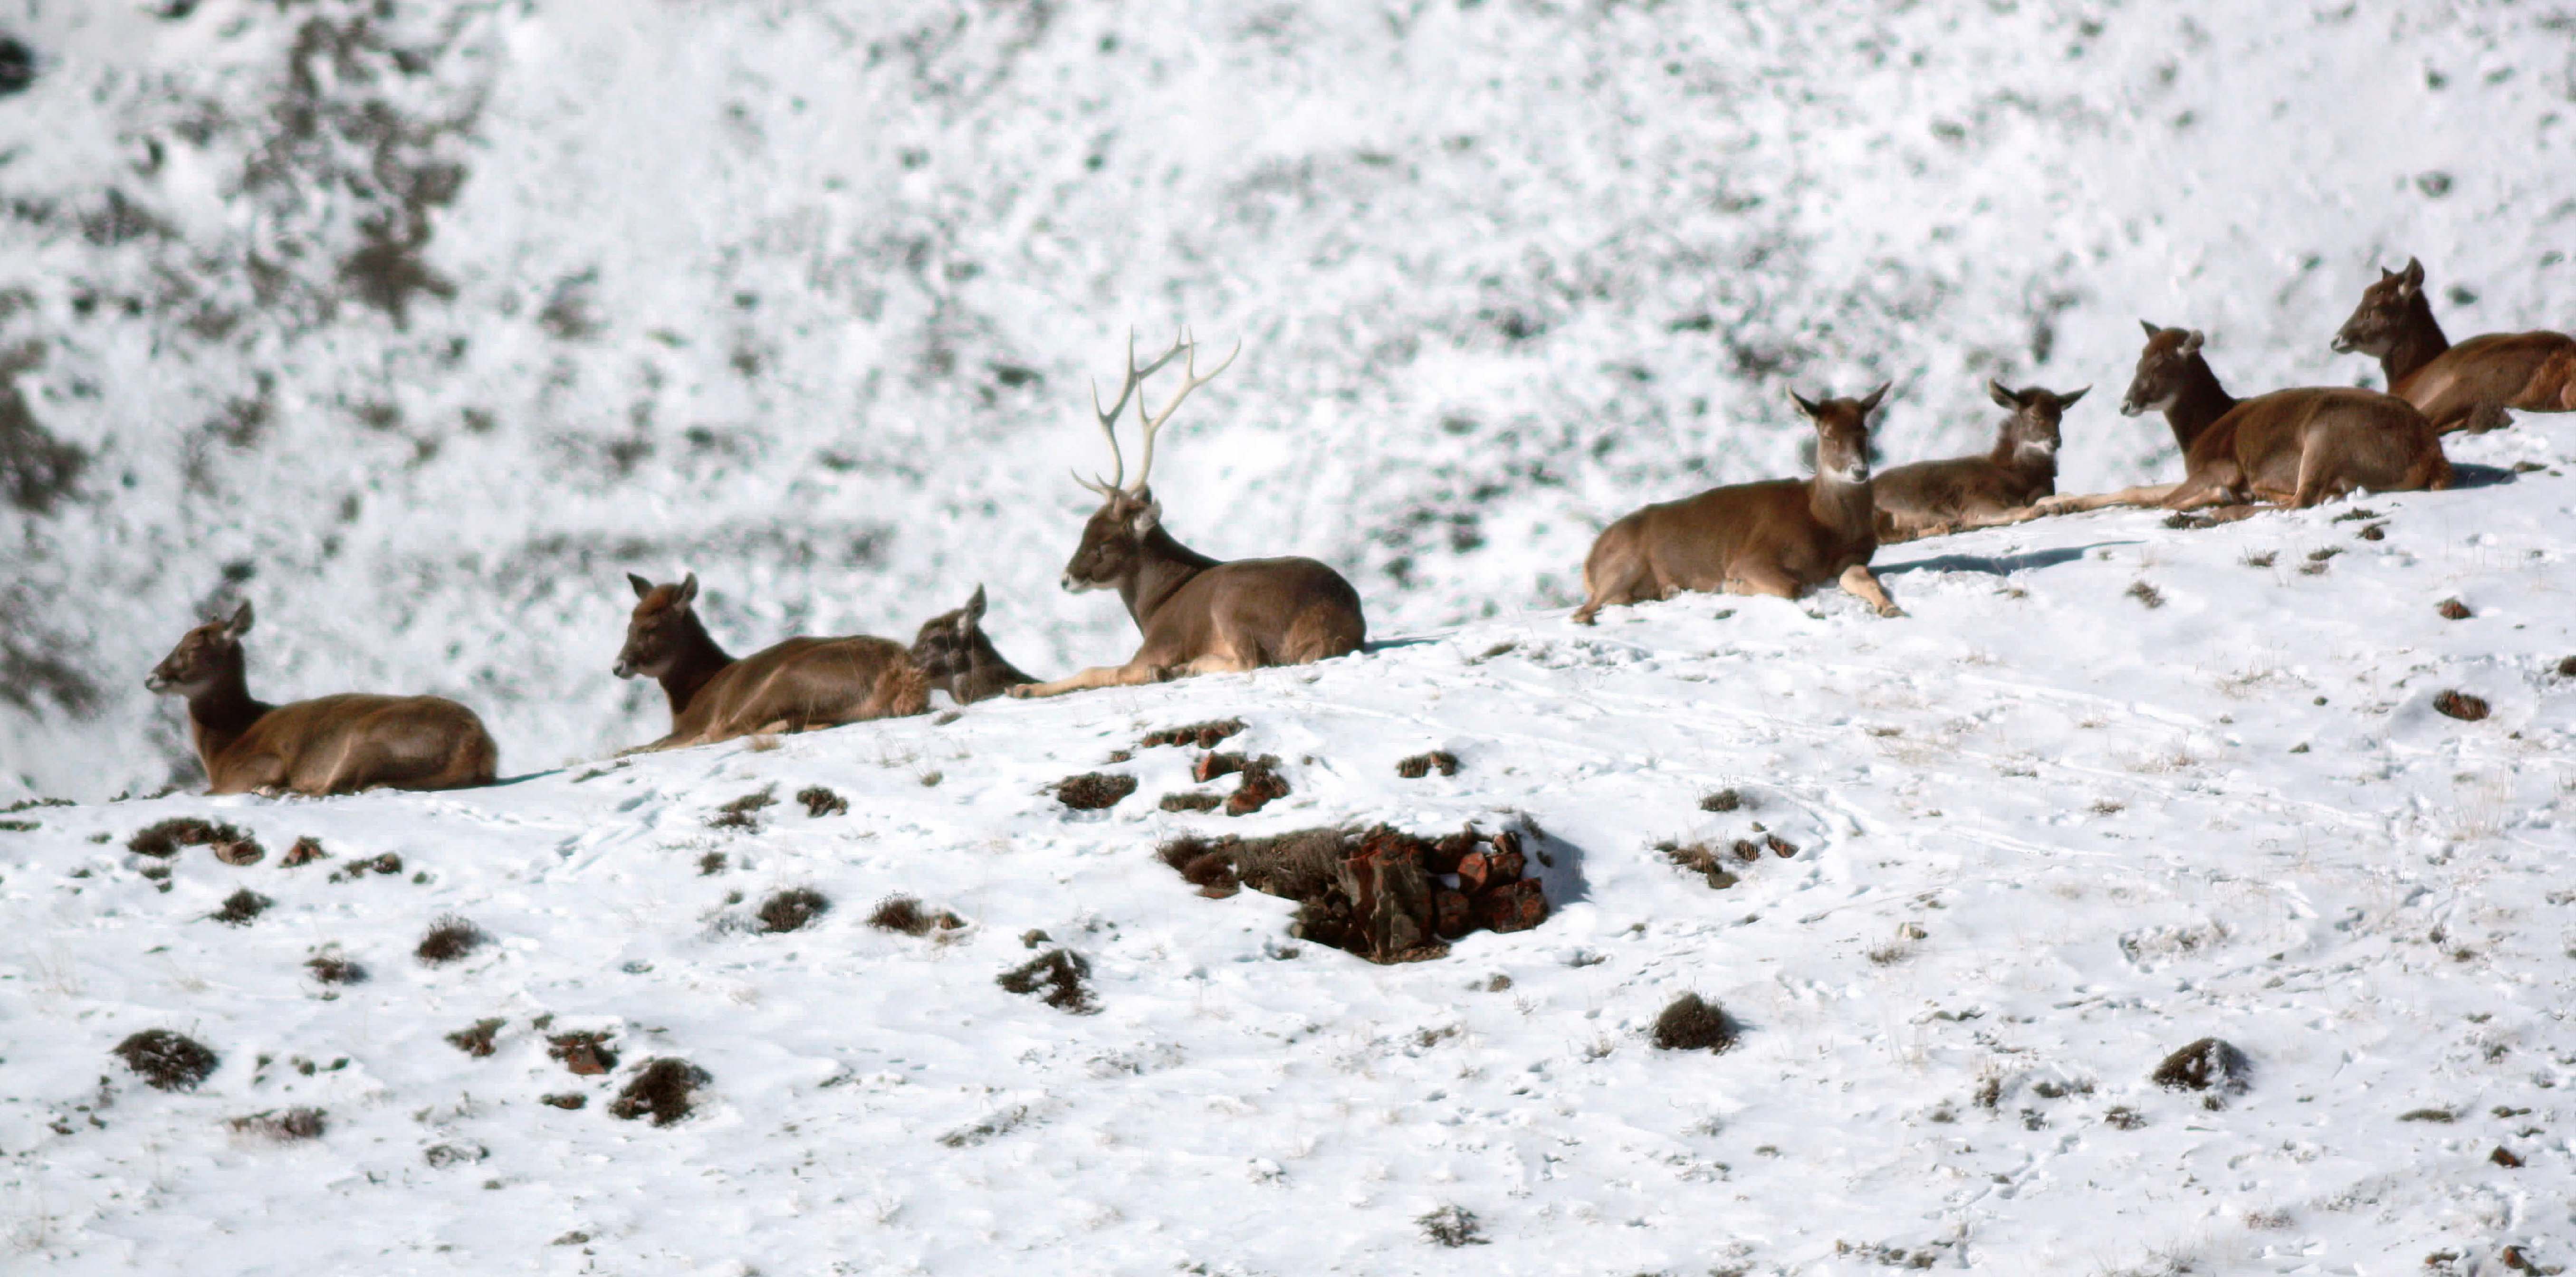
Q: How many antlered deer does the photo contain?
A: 1